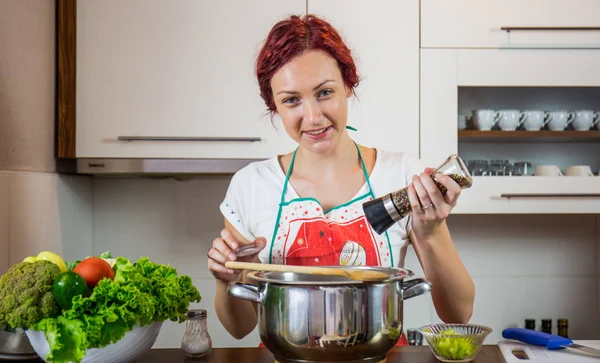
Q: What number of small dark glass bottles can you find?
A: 3